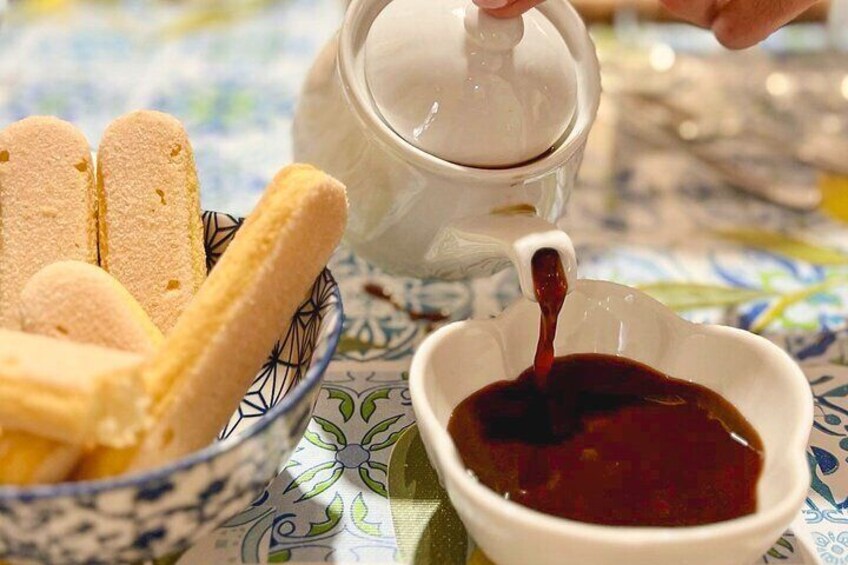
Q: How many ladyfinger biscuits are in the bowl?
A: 6